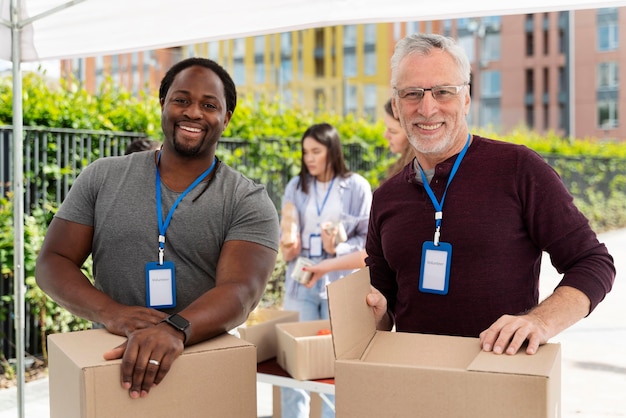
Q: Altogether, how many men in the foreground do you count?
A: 2